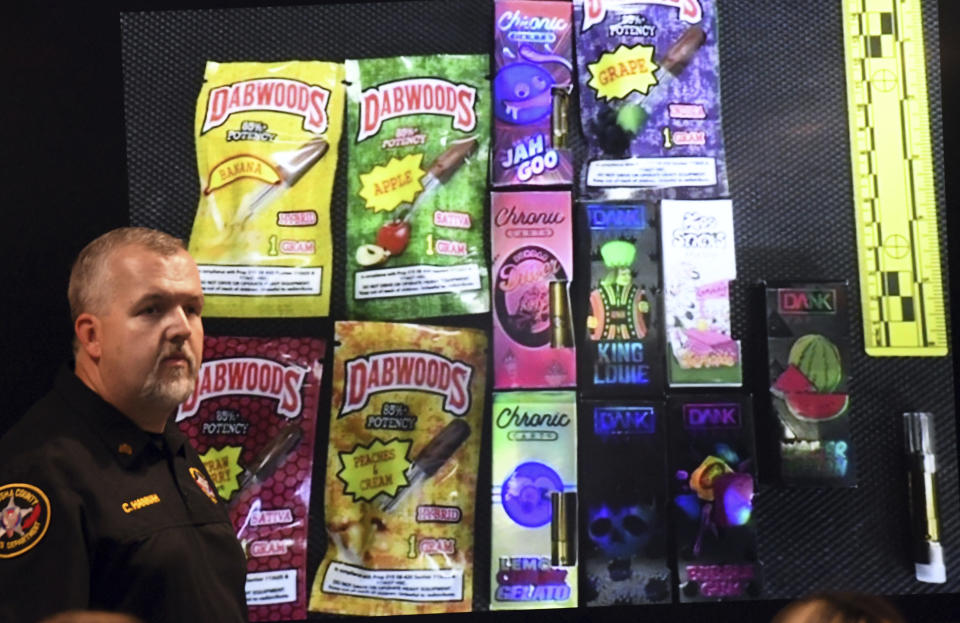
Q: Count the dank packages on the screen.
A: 4